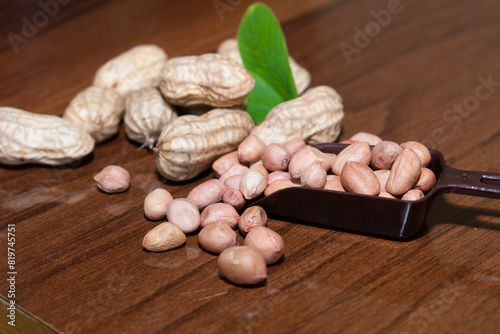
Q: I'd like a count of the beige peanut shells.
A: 8